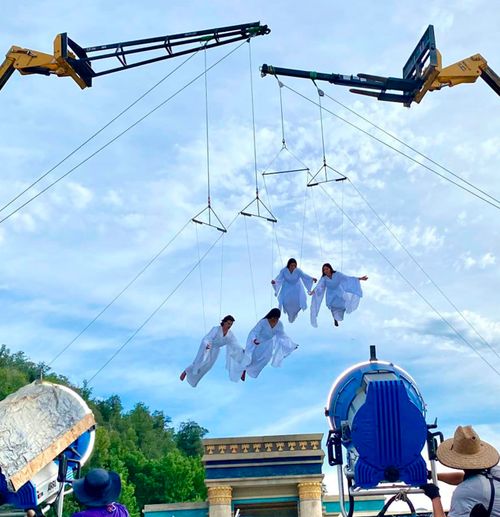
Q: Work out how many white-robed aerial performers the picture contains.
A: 4